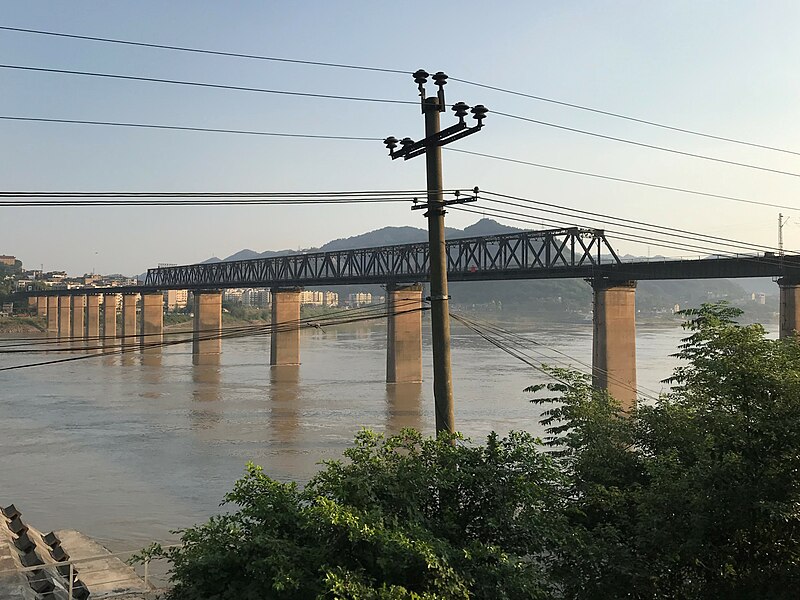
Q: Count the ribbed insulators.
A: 6